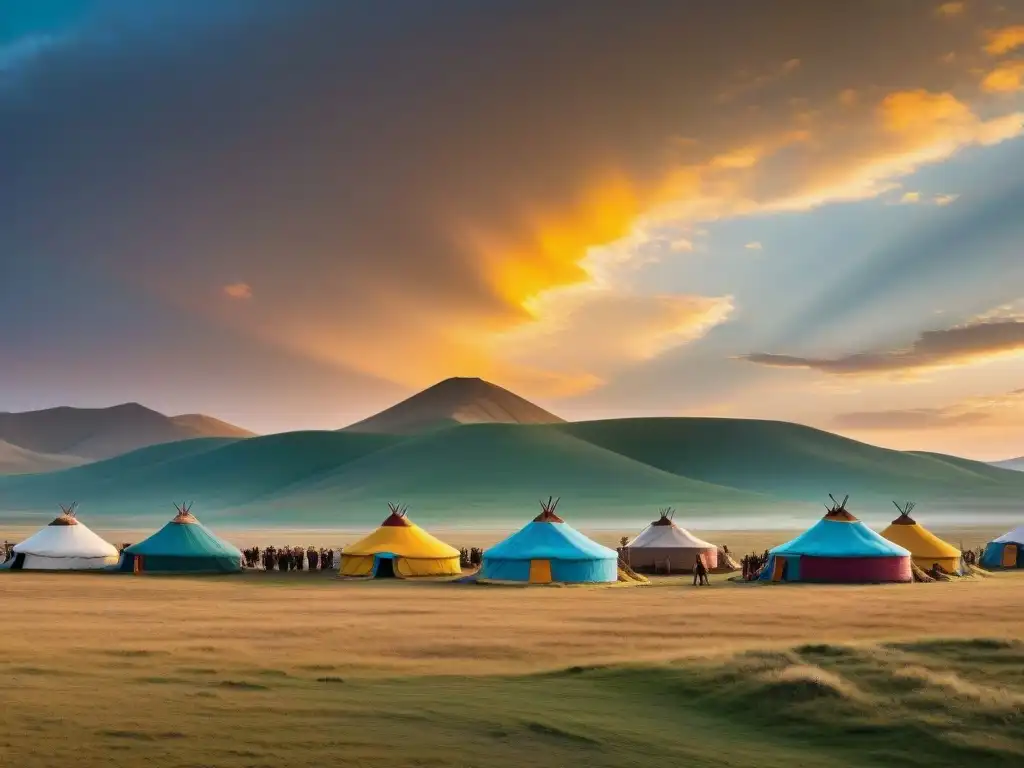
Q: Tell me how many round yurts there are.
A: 8